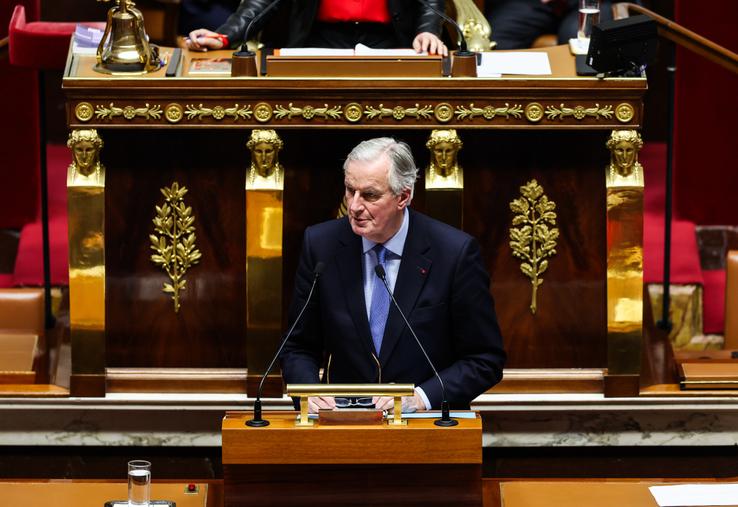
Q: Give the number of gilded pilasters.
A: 4